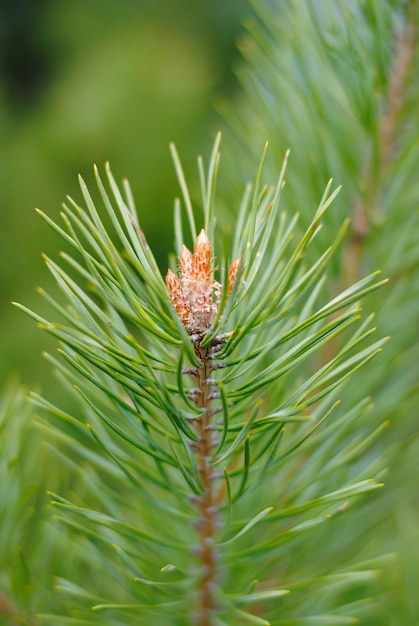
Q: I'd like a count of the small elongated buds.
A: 4